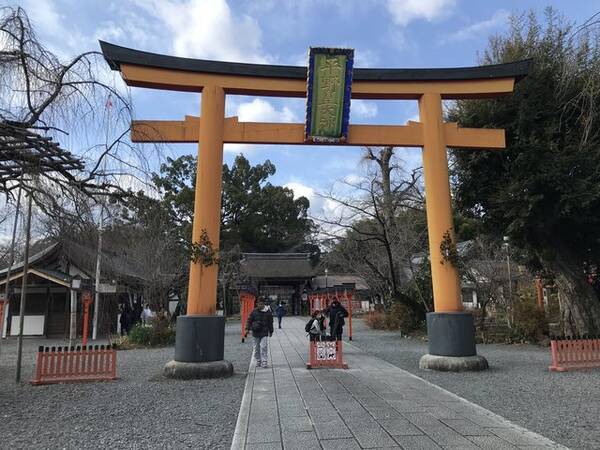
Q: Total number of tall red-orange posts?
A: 2